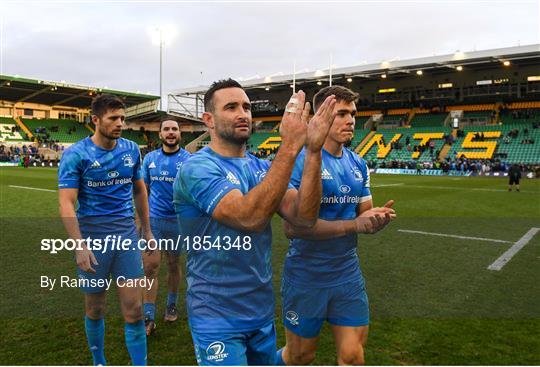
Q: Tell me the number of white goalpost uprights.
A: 2